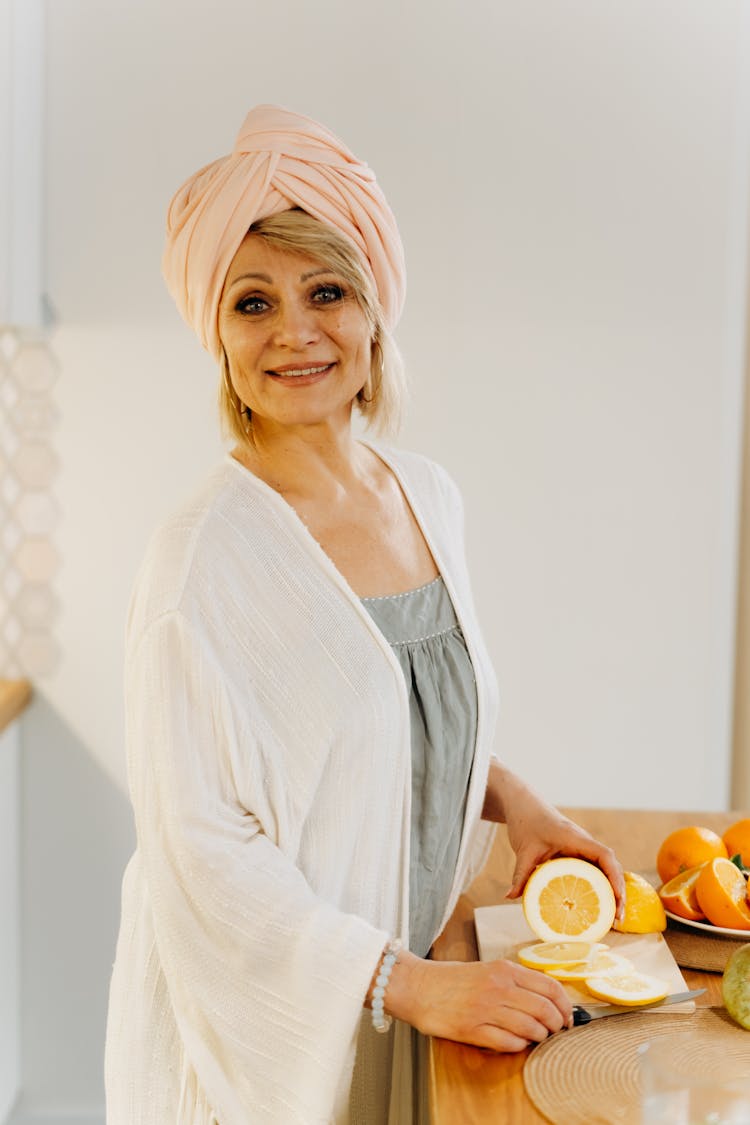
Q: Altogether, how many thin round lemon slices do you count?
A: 3